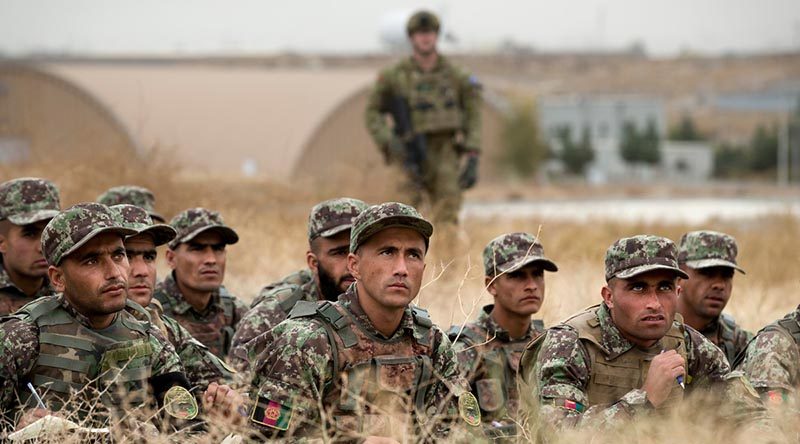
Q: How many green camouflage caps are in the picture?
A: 10